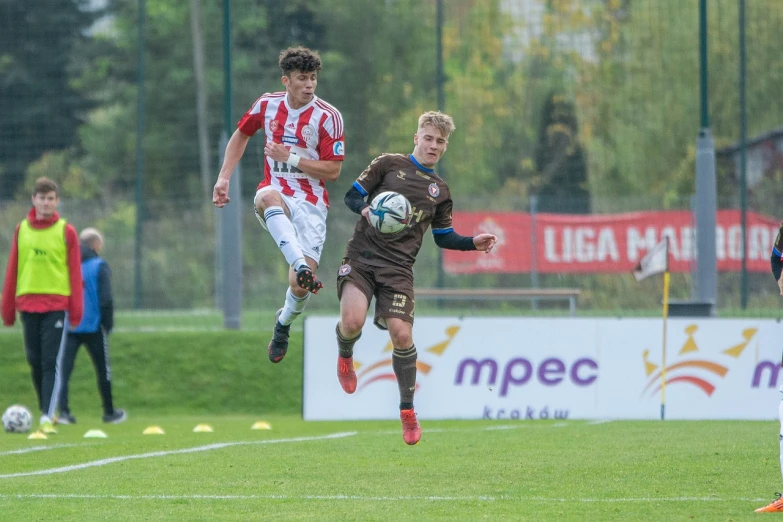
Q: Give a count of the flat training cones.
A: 5